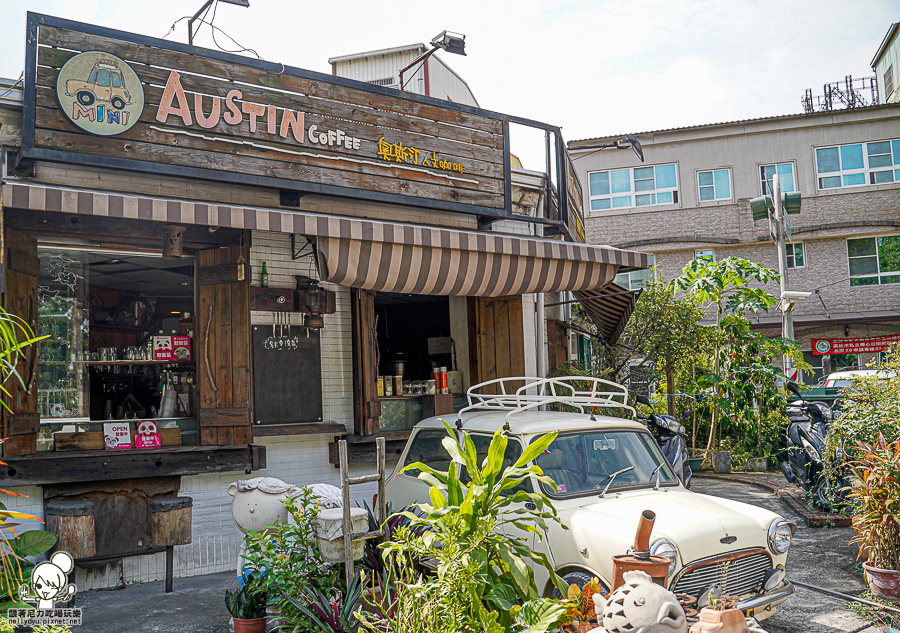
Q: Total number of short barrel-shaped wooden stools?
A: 2